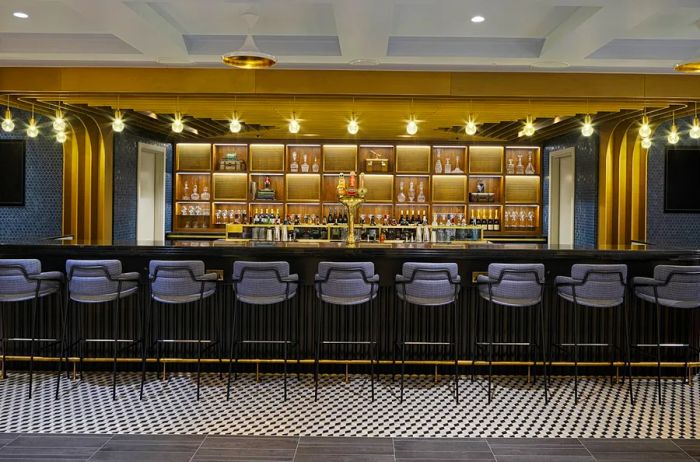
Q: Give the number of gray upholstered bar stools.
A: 9